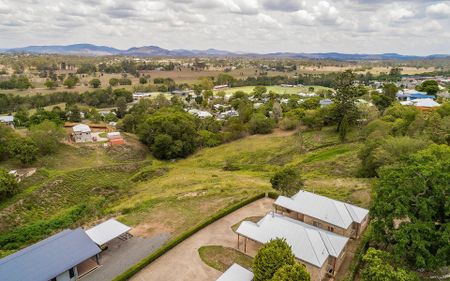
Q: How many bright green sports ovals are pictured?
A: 1